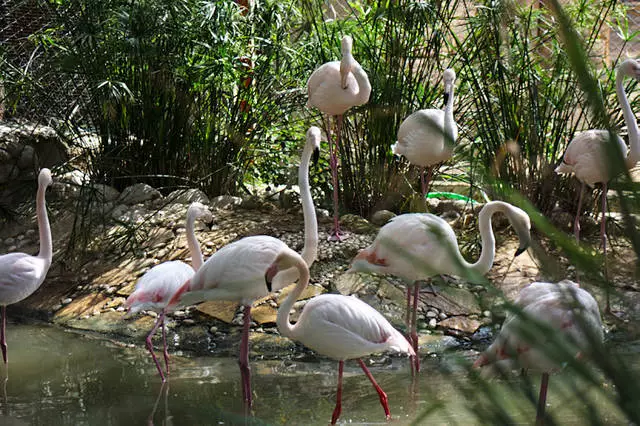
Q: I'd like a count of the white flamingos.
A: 9